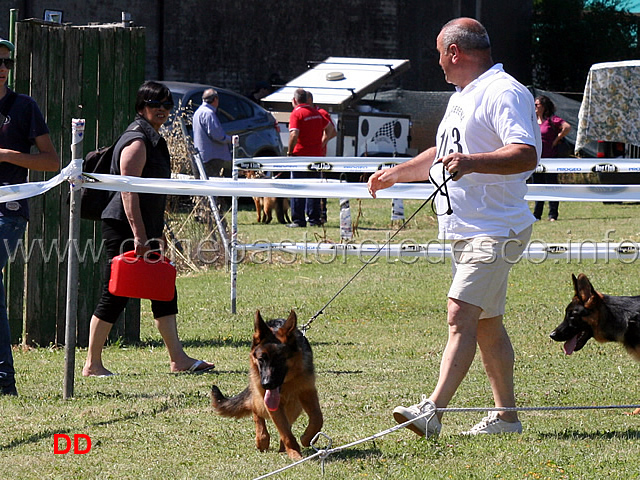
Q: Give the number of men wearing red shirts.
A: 2